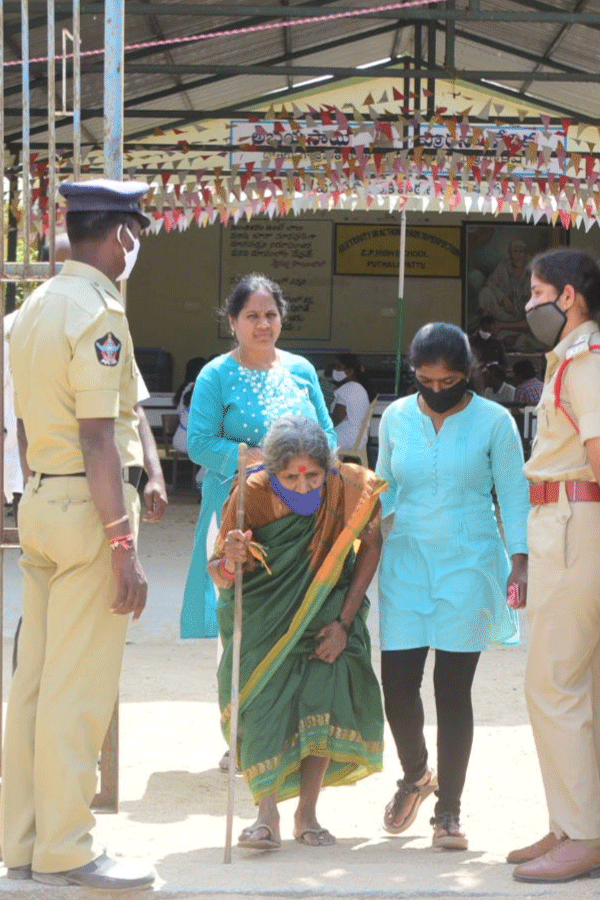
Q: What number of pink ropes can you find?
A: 1